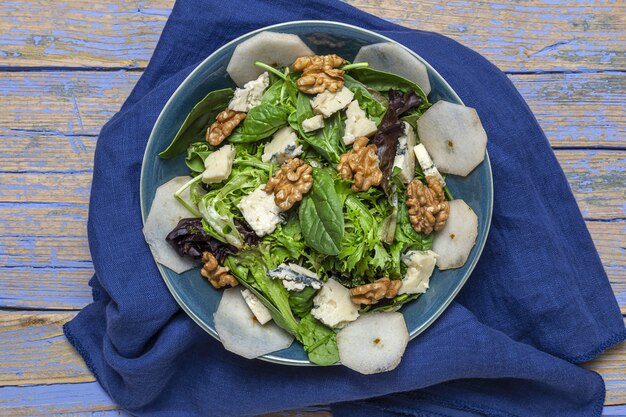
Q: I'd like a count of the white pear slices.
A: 7